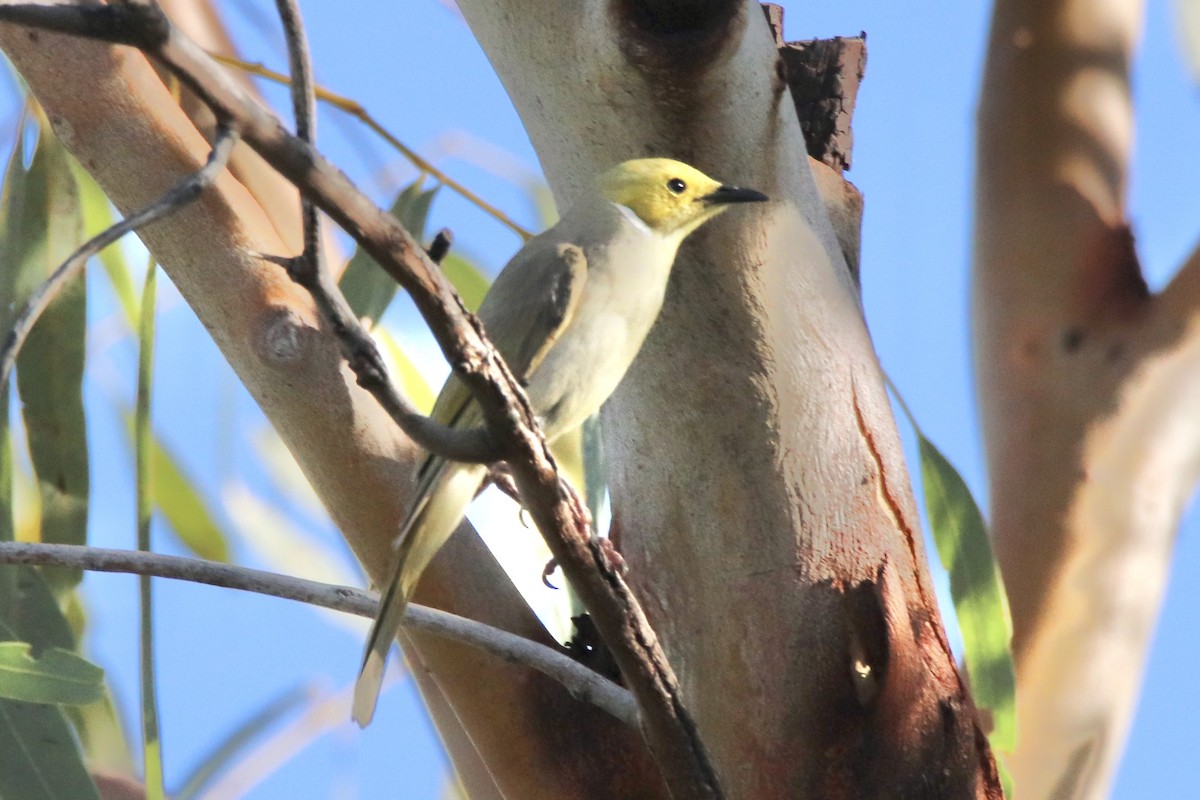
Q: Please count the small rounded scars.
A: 1